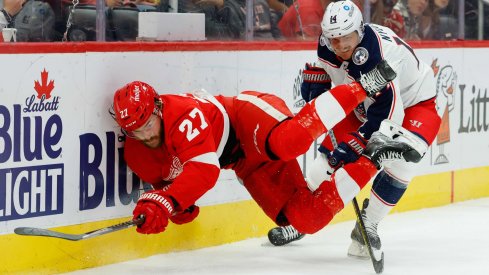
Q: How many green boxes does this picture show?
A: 0